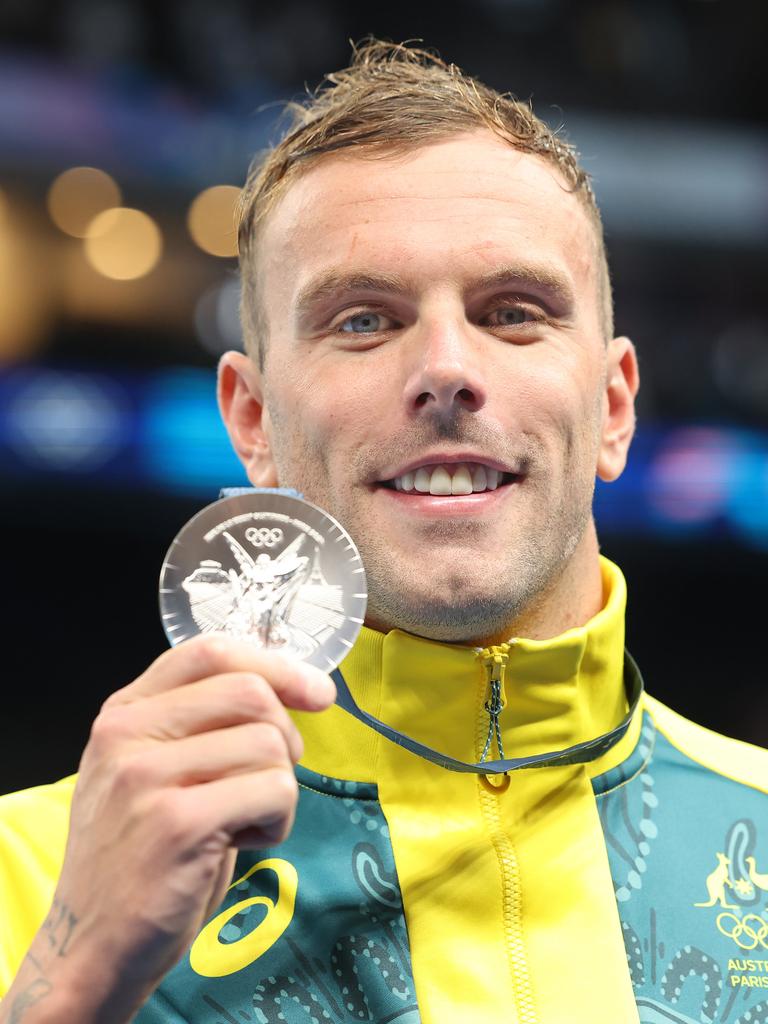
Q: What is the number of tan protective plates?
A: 0